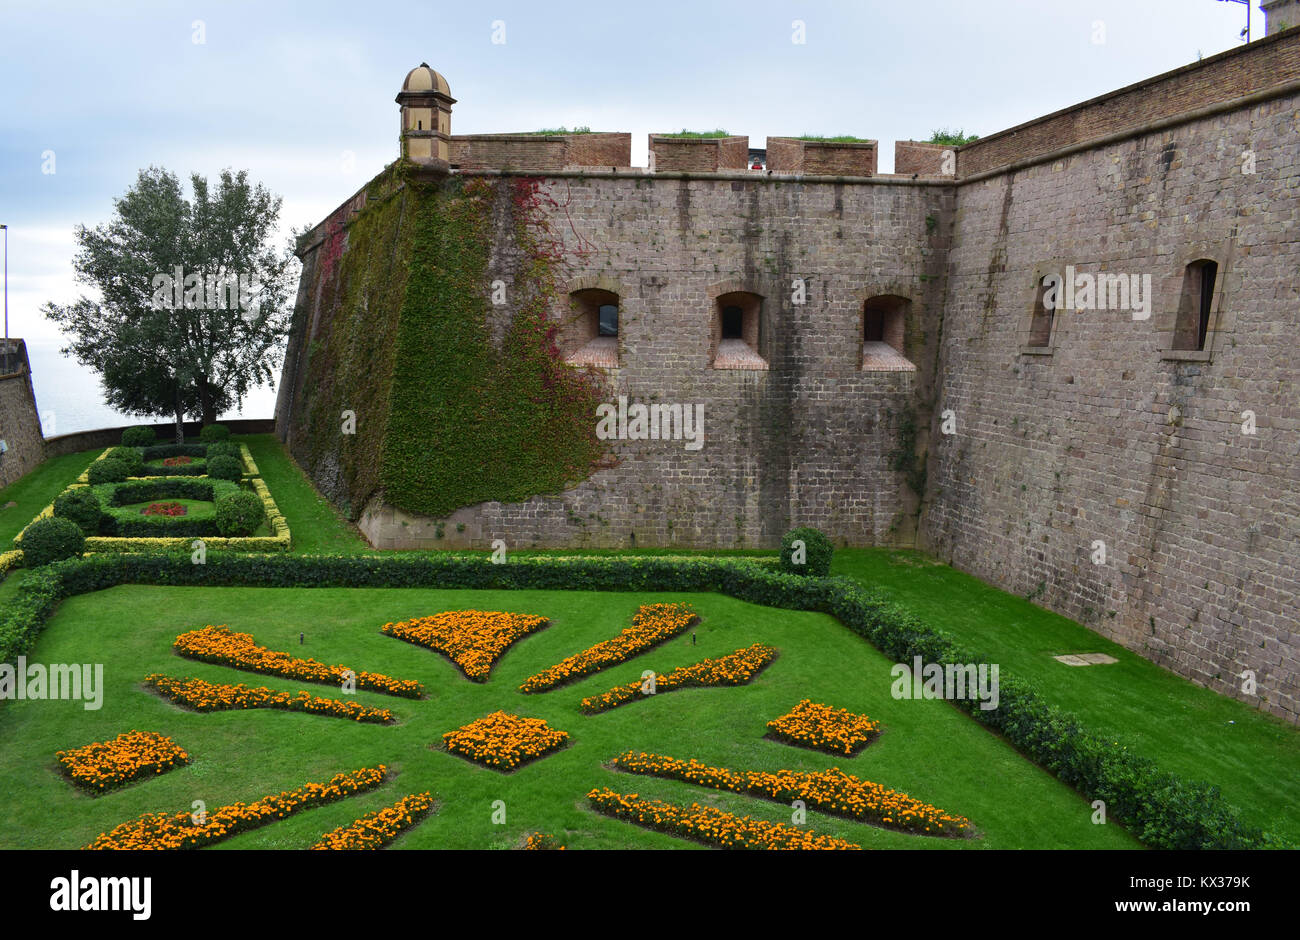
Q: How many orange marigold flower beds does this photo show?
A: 13